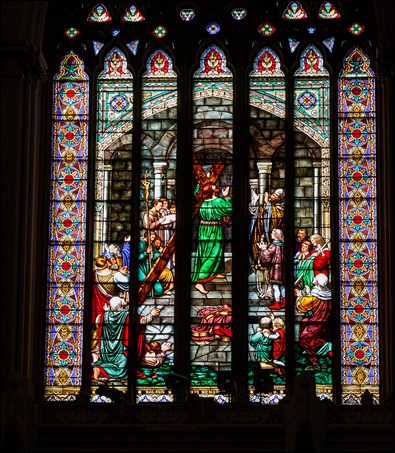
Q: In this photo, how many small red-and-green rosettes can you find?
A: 4